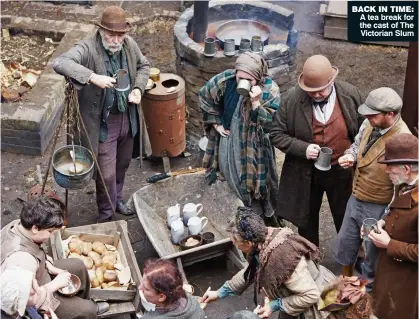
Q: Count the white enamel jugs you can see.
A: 4